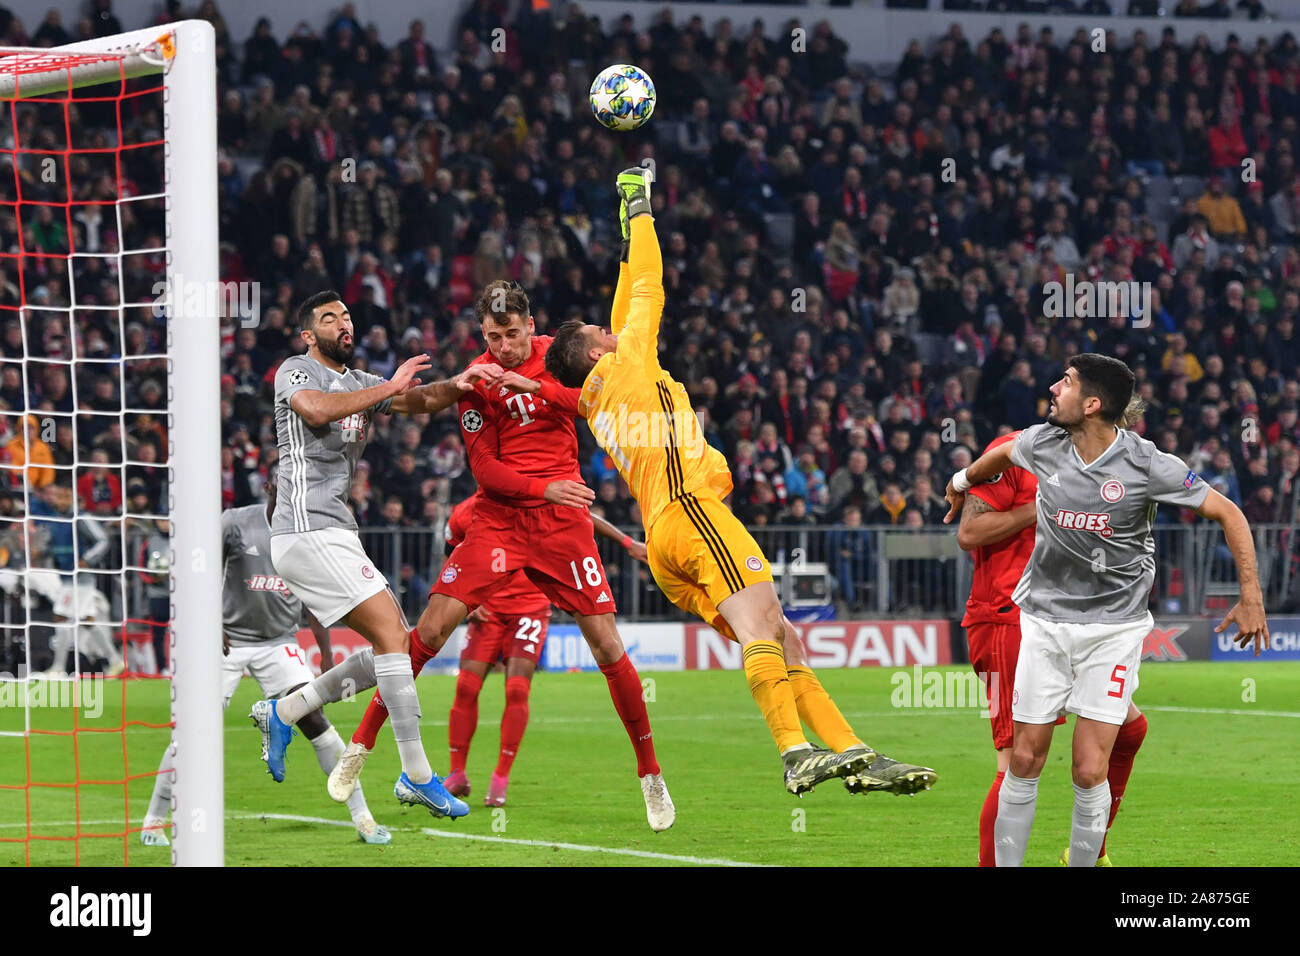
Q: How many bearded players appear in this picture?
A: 2